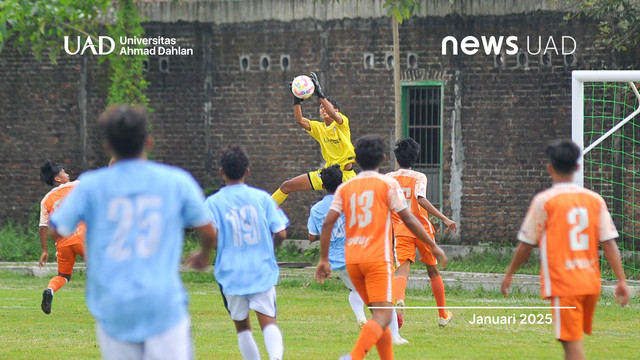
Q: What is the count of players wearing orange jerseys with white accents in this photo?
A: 4